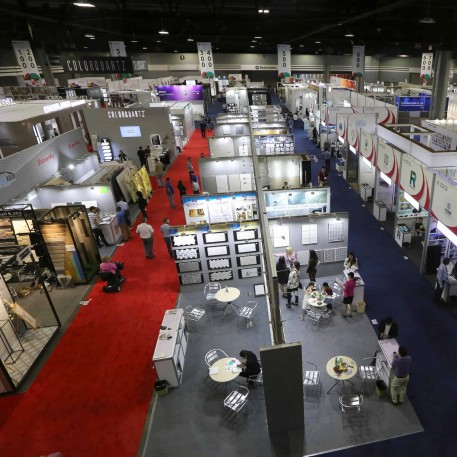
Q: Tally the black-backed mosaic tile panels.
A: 12